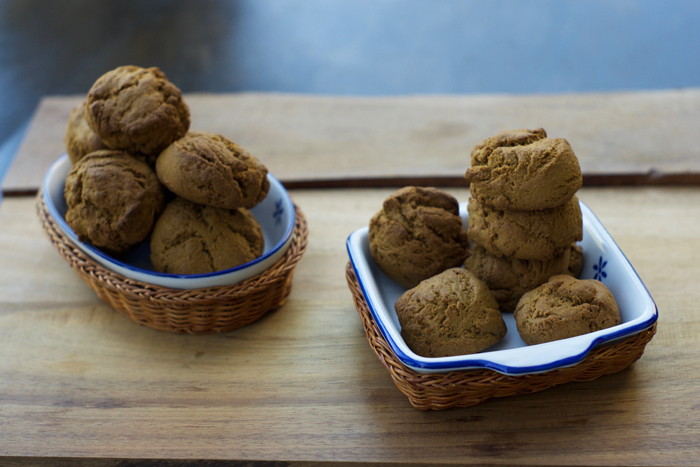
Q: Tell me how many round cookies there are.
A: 11